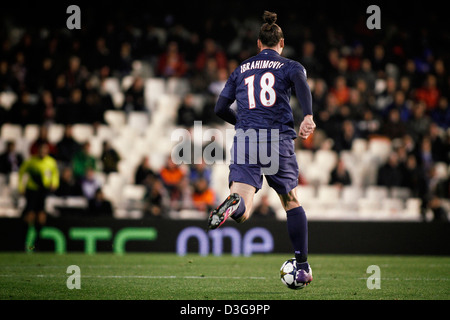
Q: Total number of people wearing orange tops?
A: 2